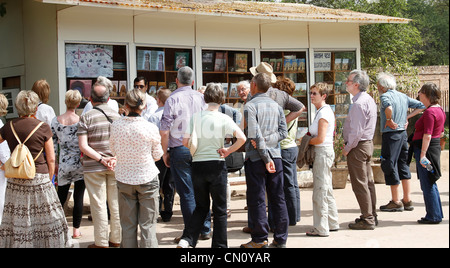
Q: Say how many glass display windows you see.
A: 5